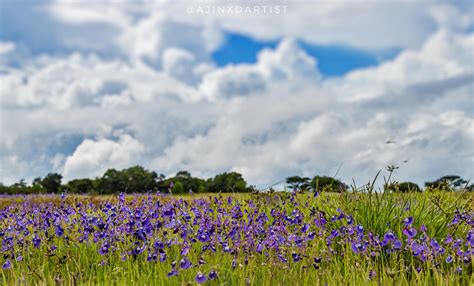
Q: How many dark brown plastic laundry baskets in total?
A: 0